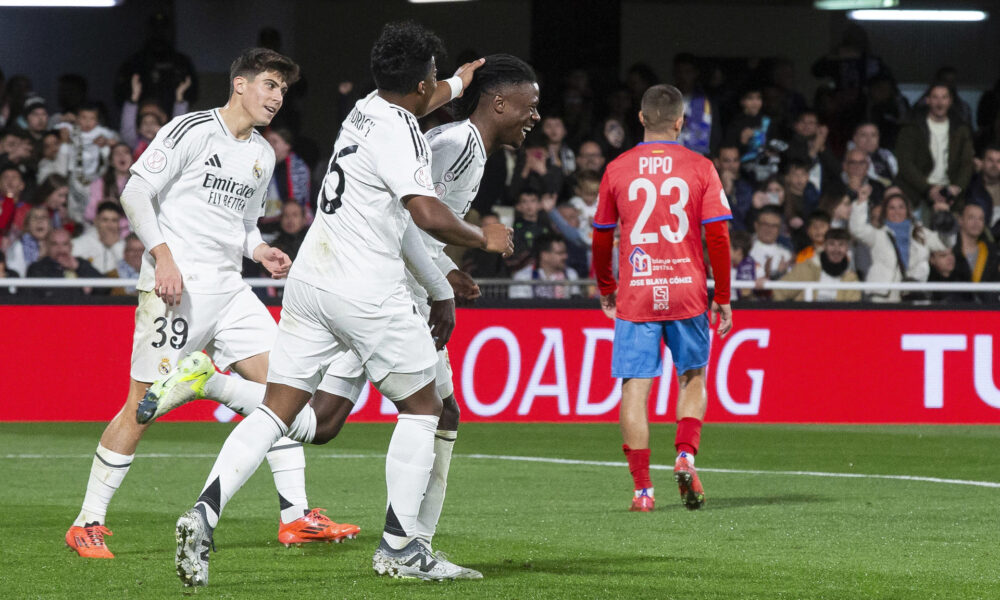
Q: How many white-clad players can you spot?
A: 3